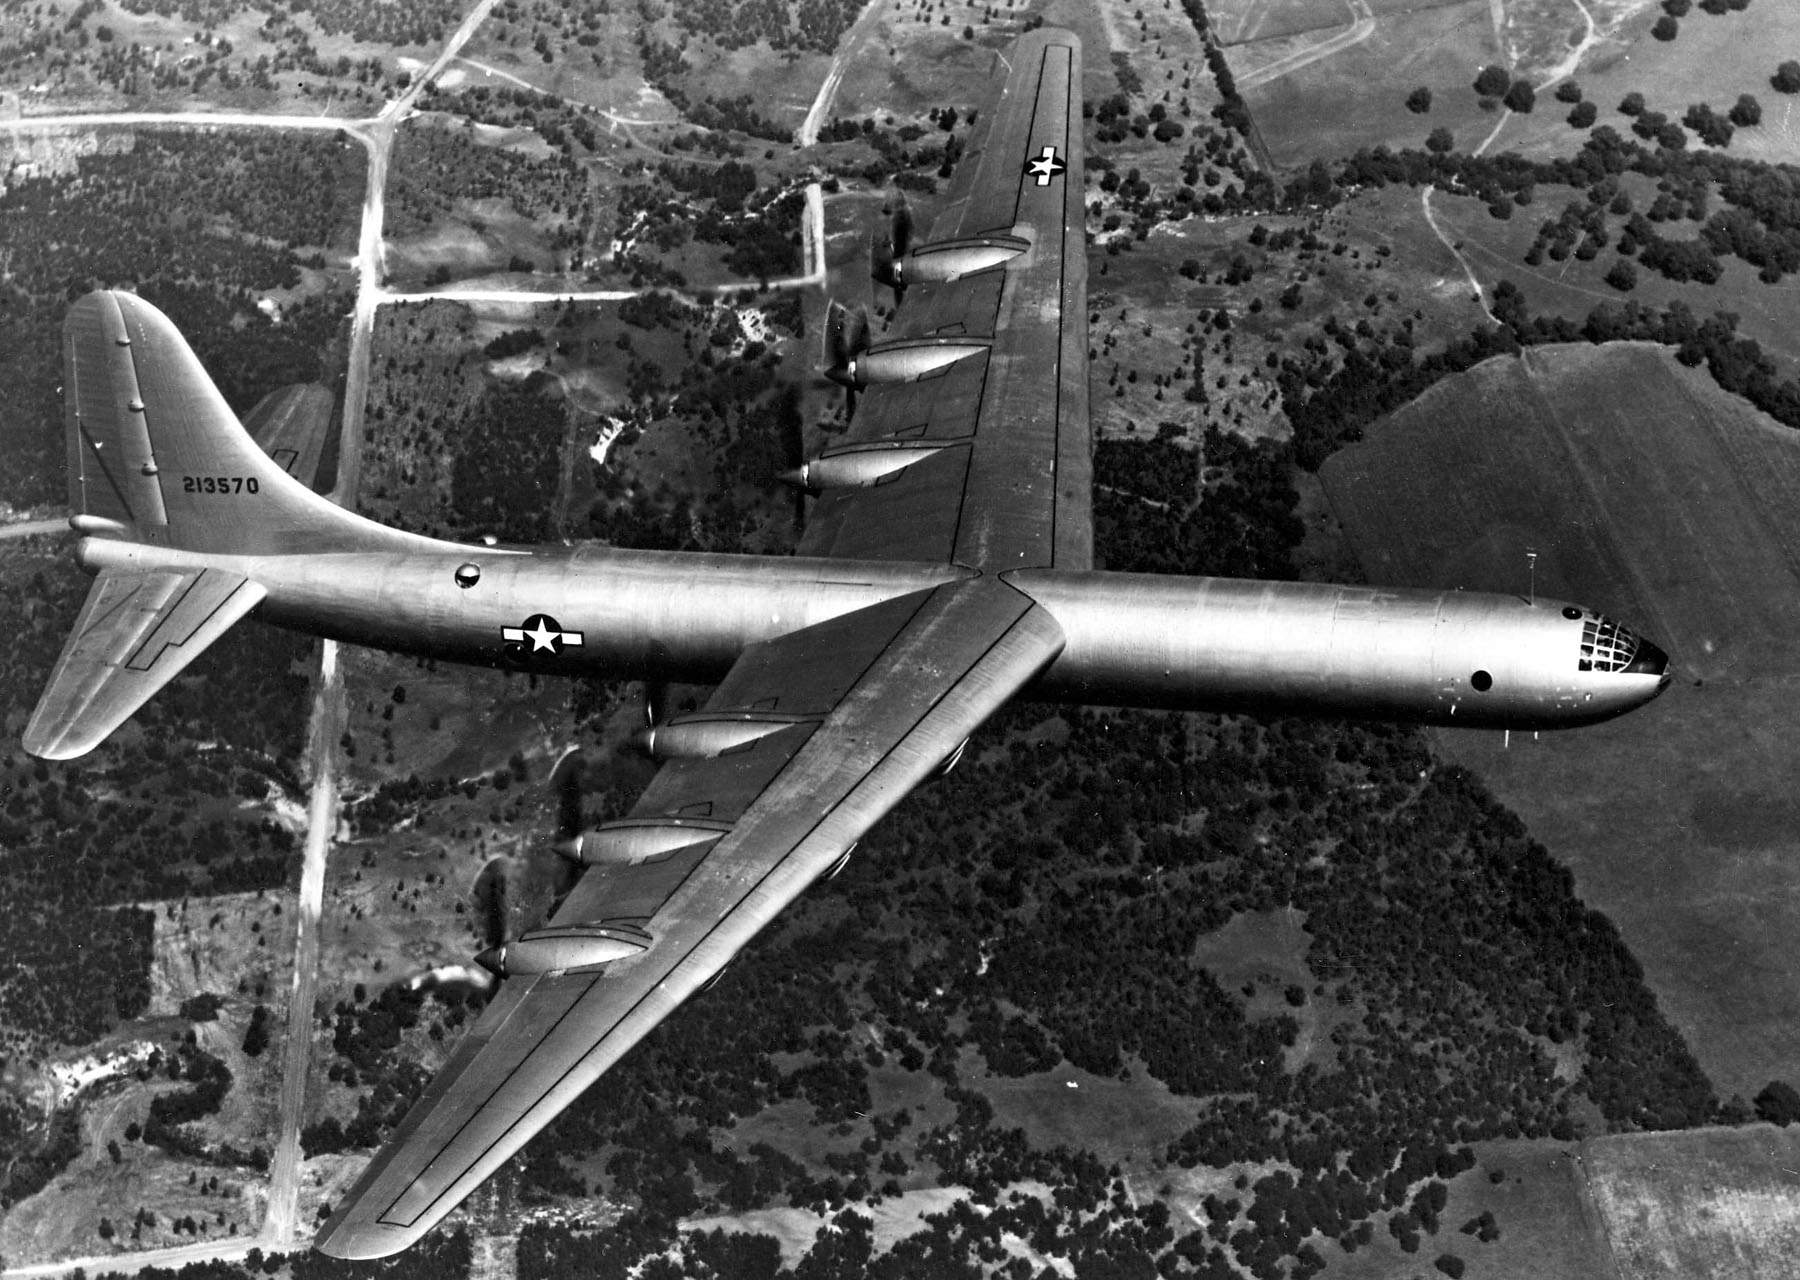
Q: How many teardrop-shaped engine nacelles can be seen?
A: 6